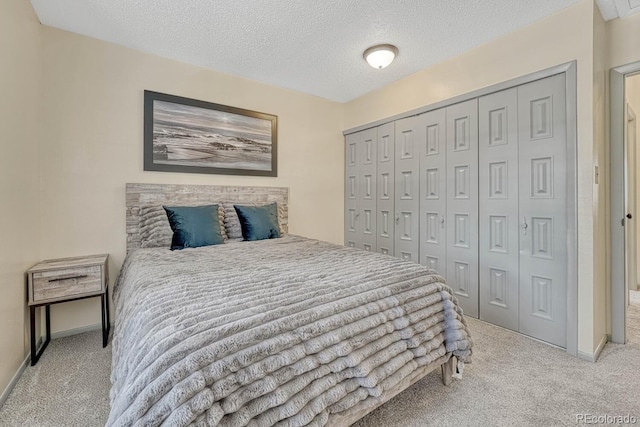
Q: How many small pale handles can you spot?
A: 4